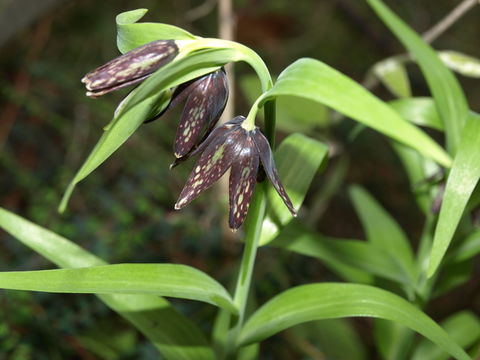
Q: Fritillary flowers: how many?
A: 3